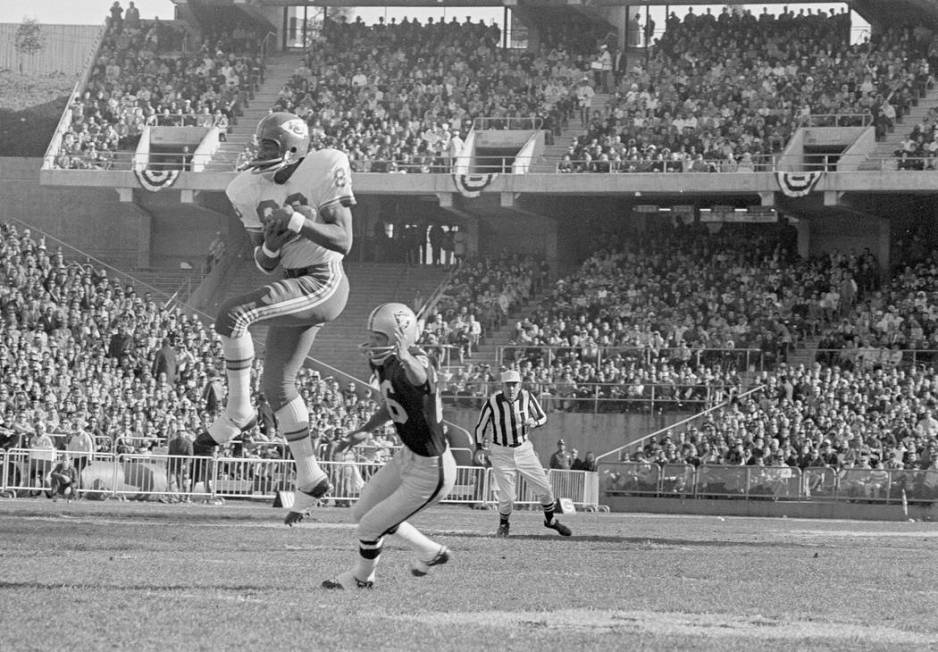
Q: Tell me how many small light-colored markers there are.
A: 2